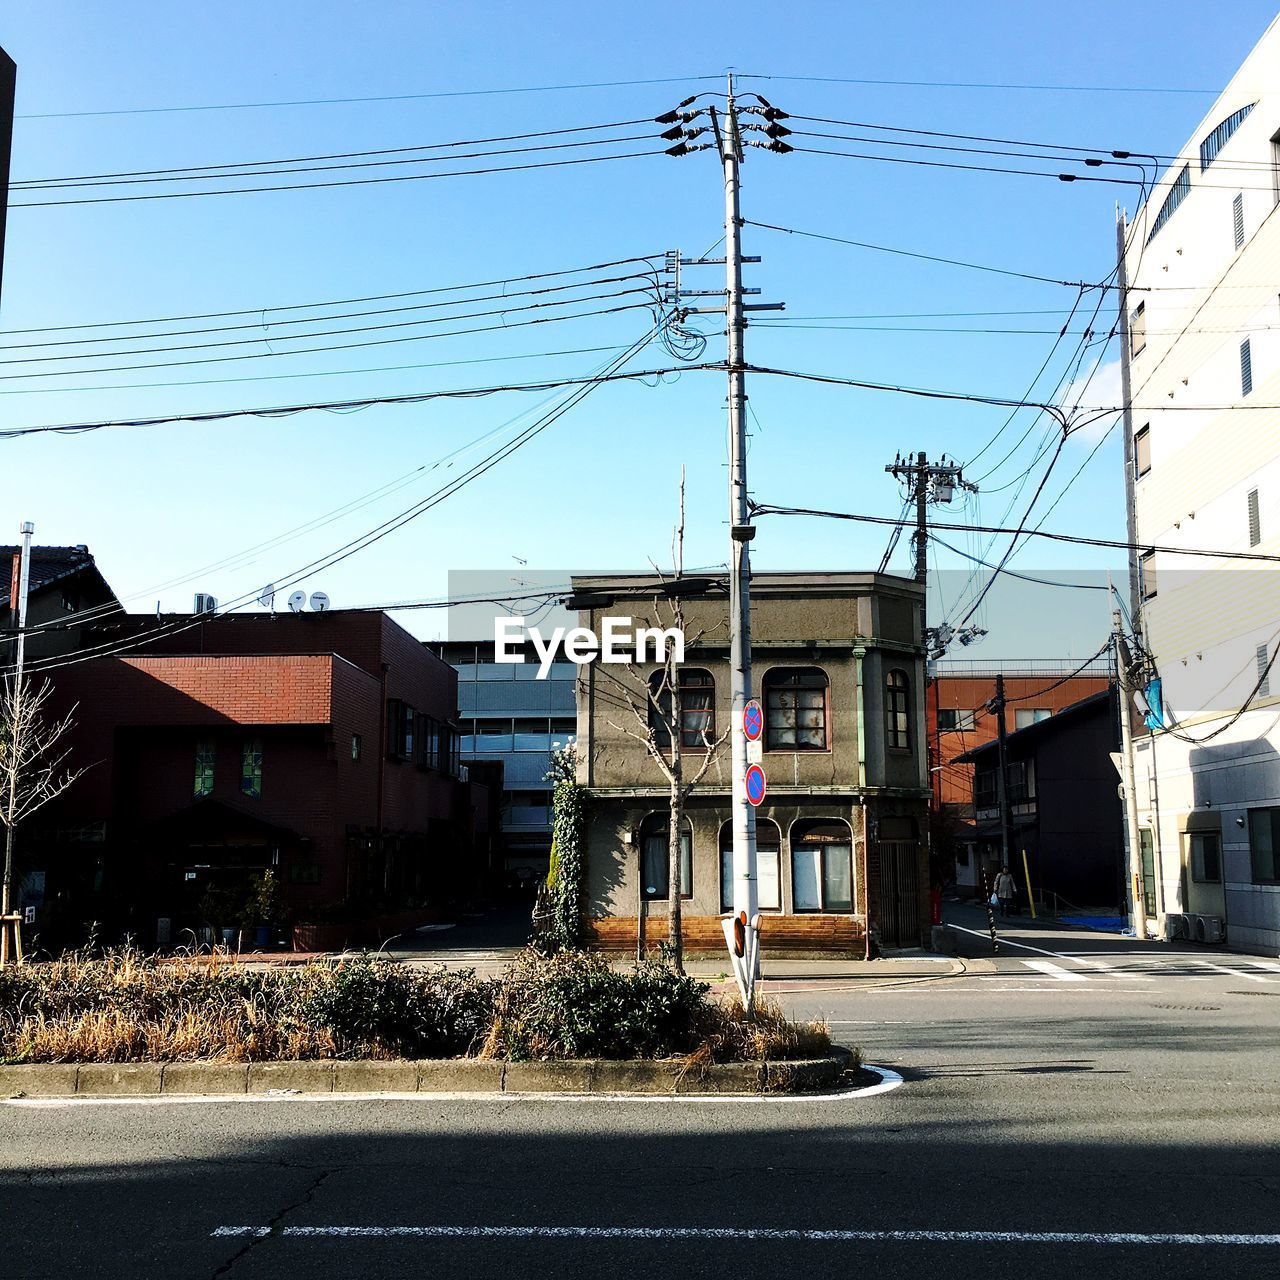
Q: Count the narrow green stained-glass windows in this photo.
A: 2